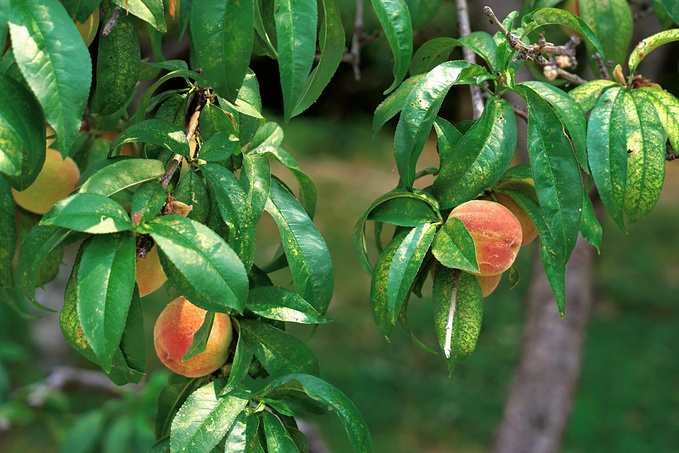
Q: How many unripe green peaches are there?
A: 0